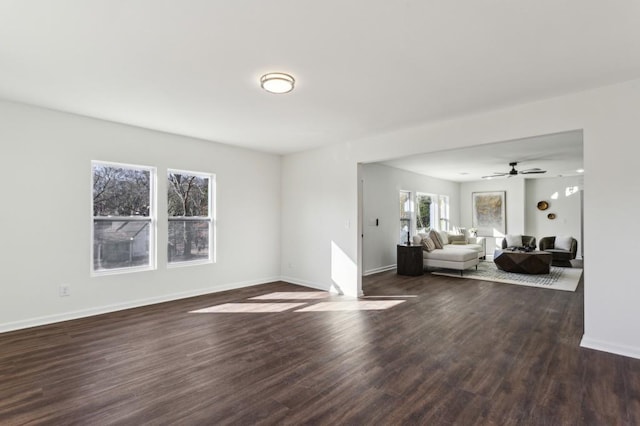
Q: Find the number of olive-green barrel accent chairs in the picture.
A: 2